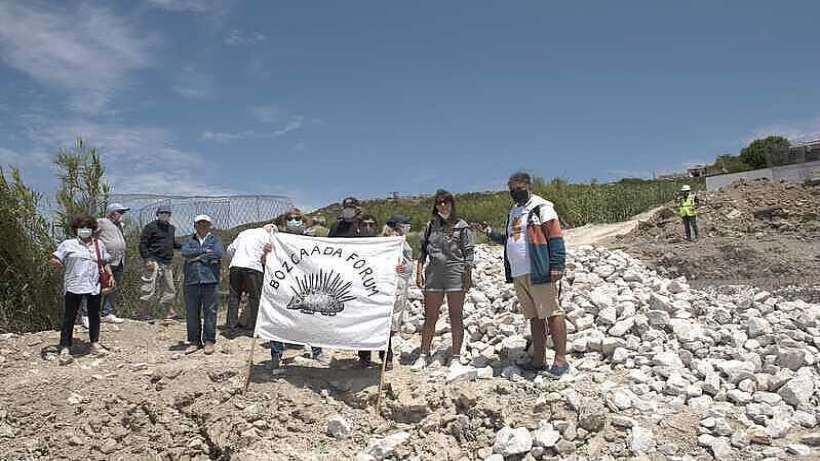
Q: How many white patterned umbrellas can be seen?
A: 0